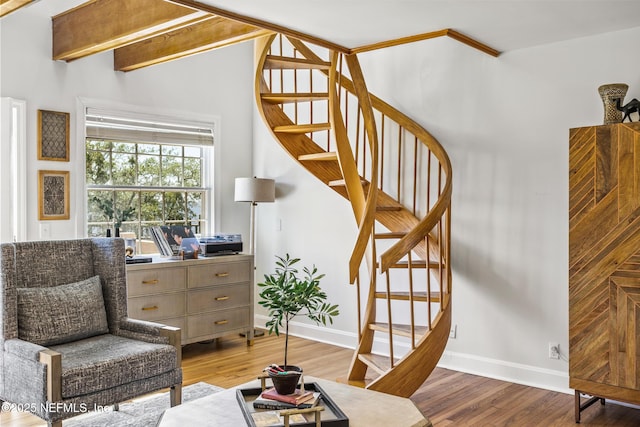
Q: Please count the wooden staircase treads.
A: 11